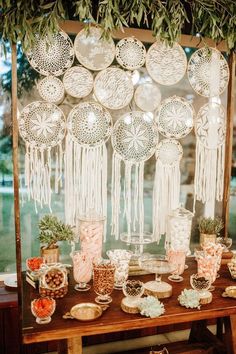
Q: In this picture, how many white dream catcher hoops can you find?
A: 15